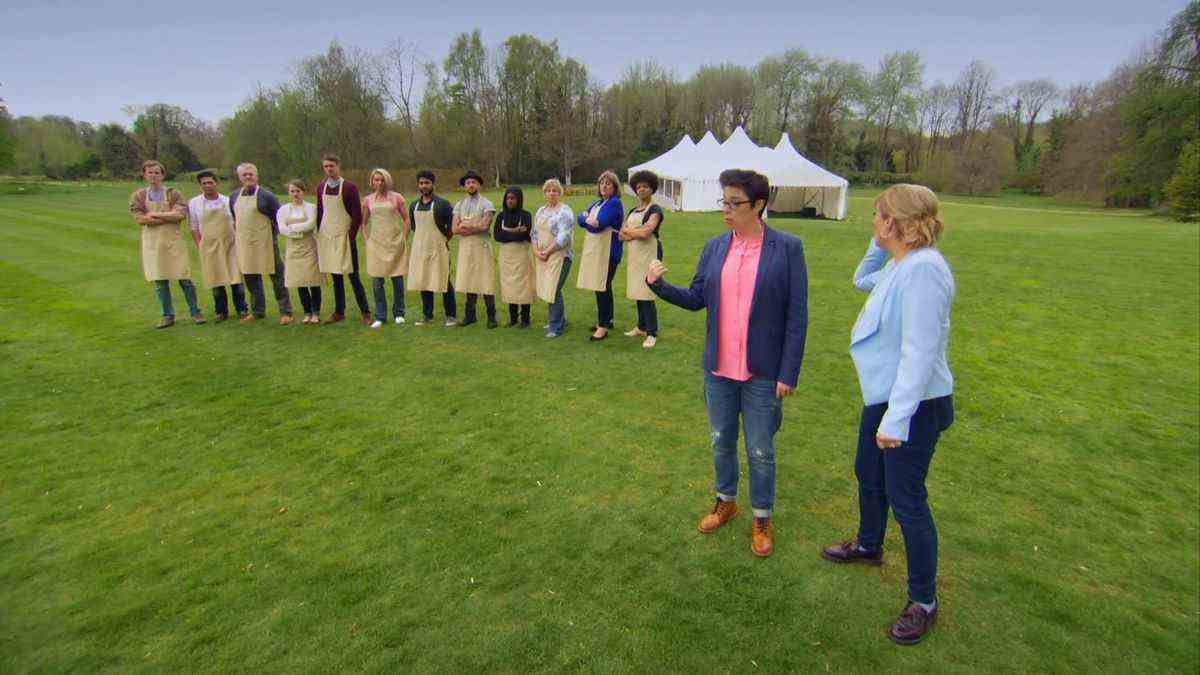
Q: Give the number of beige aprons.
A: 12